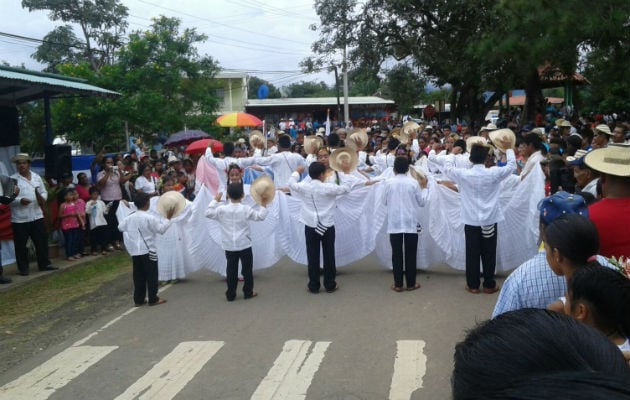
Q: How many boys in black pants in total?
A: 5